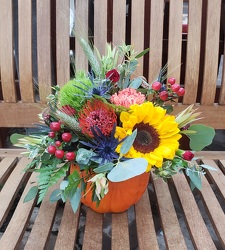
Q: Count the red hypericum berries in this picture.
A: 12